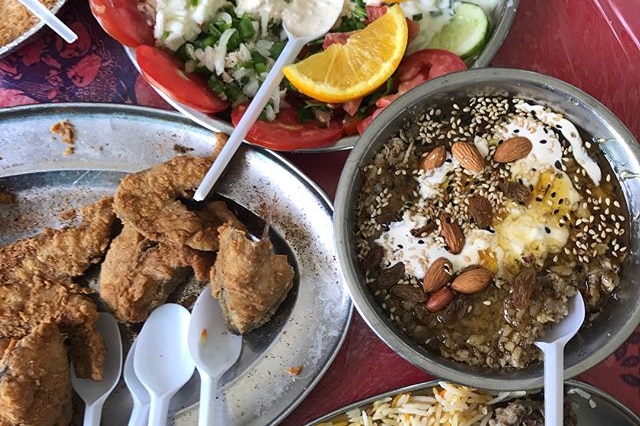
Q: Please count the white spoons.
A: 7